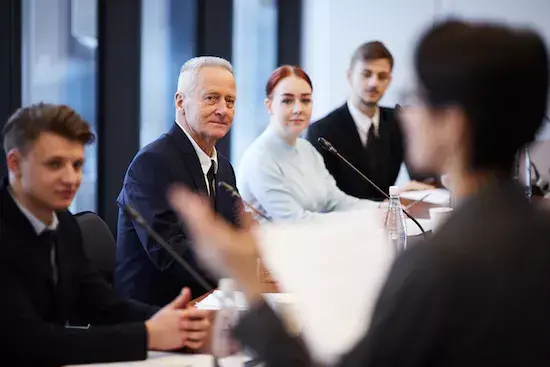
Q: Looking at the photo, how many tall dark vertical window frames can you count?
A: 4